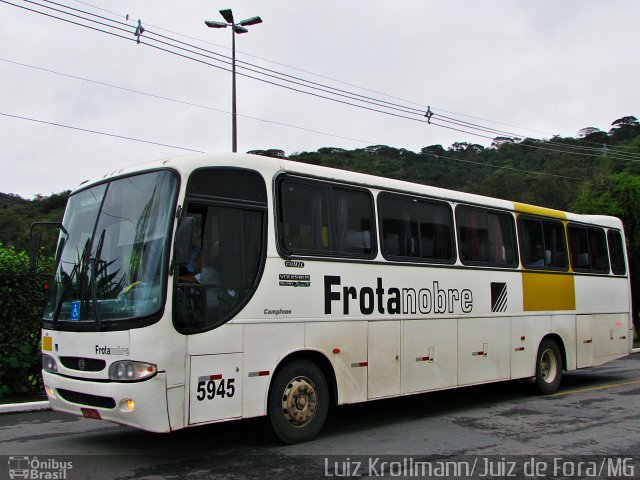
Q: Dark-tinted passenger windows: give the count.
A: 6